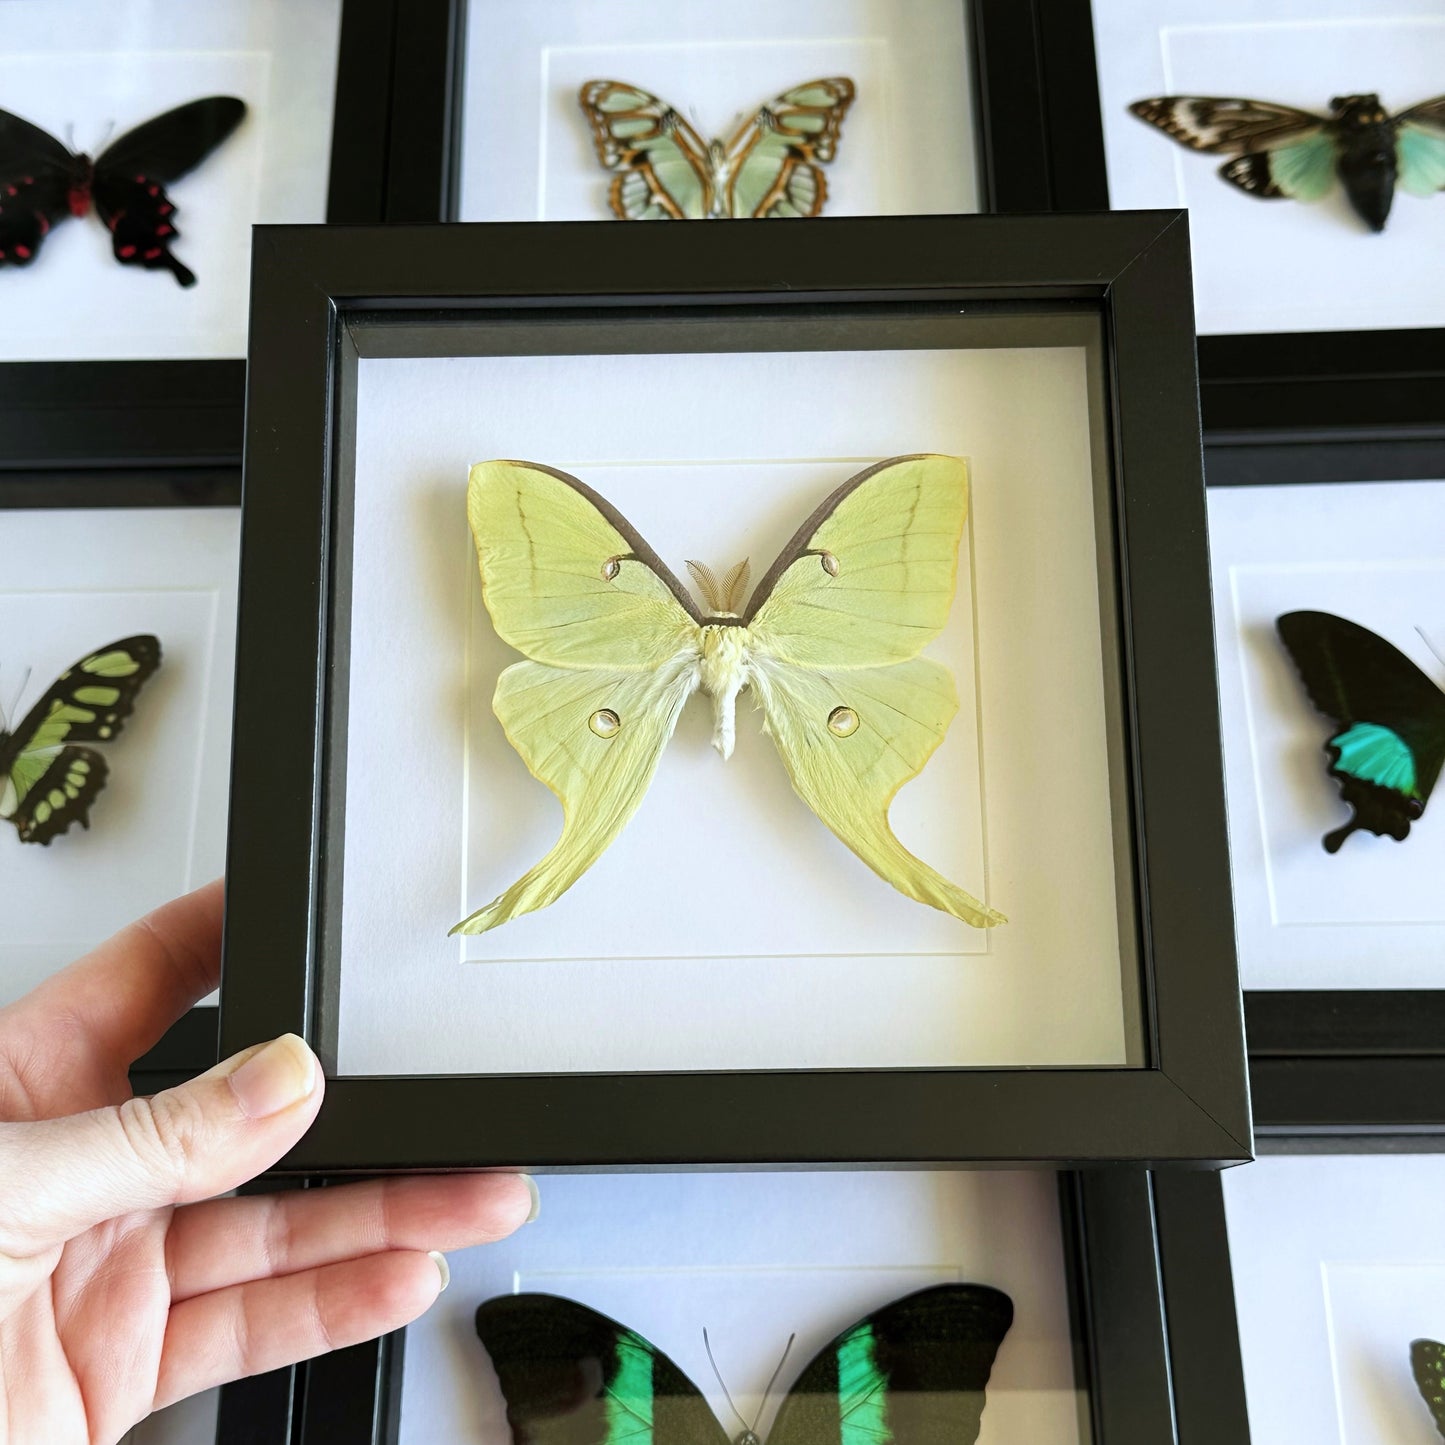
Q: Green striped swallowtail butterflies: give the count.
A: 1